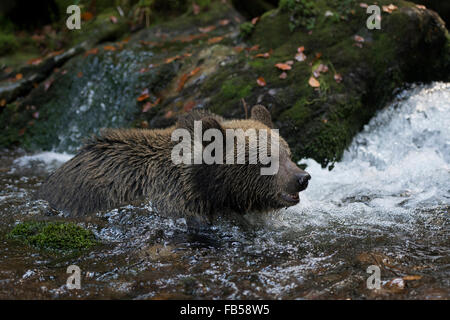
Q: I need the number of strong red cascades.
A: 0